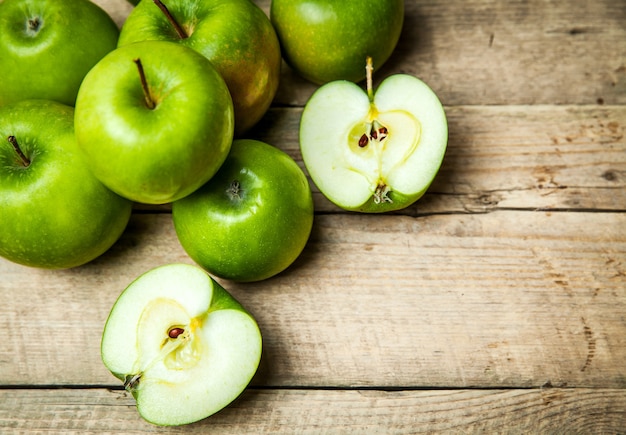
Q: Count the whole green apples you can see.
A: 6